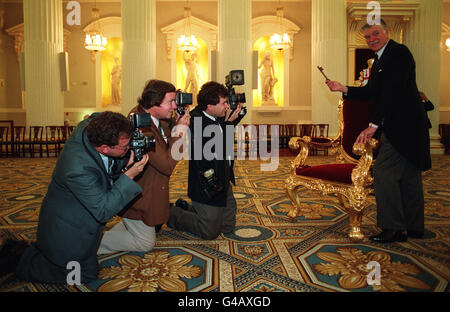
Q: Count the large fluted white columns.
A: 5